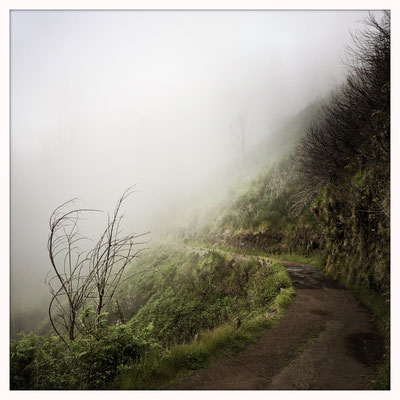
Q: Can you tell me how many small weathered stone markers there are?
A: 2